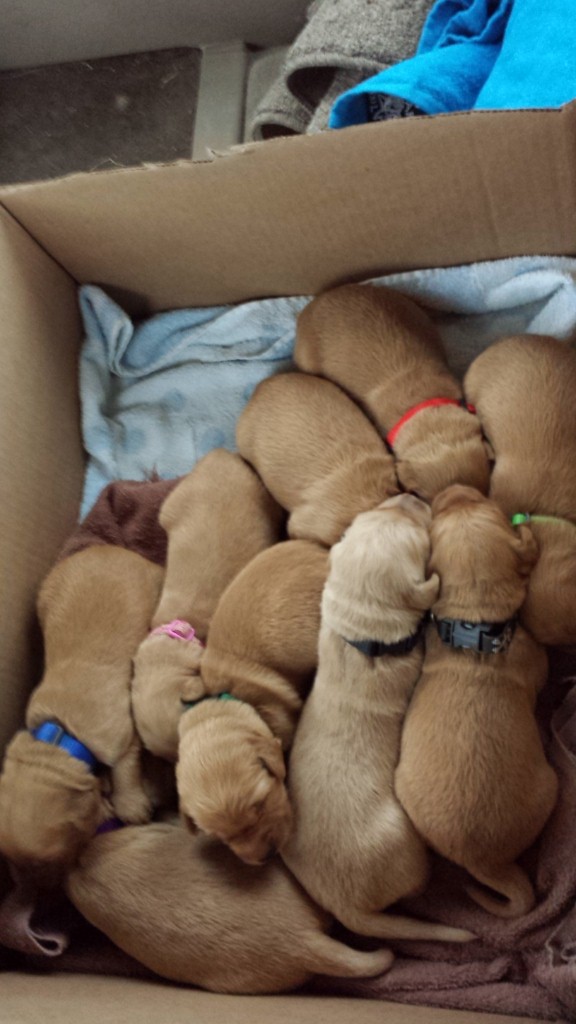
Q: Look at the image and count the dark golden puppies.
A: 8